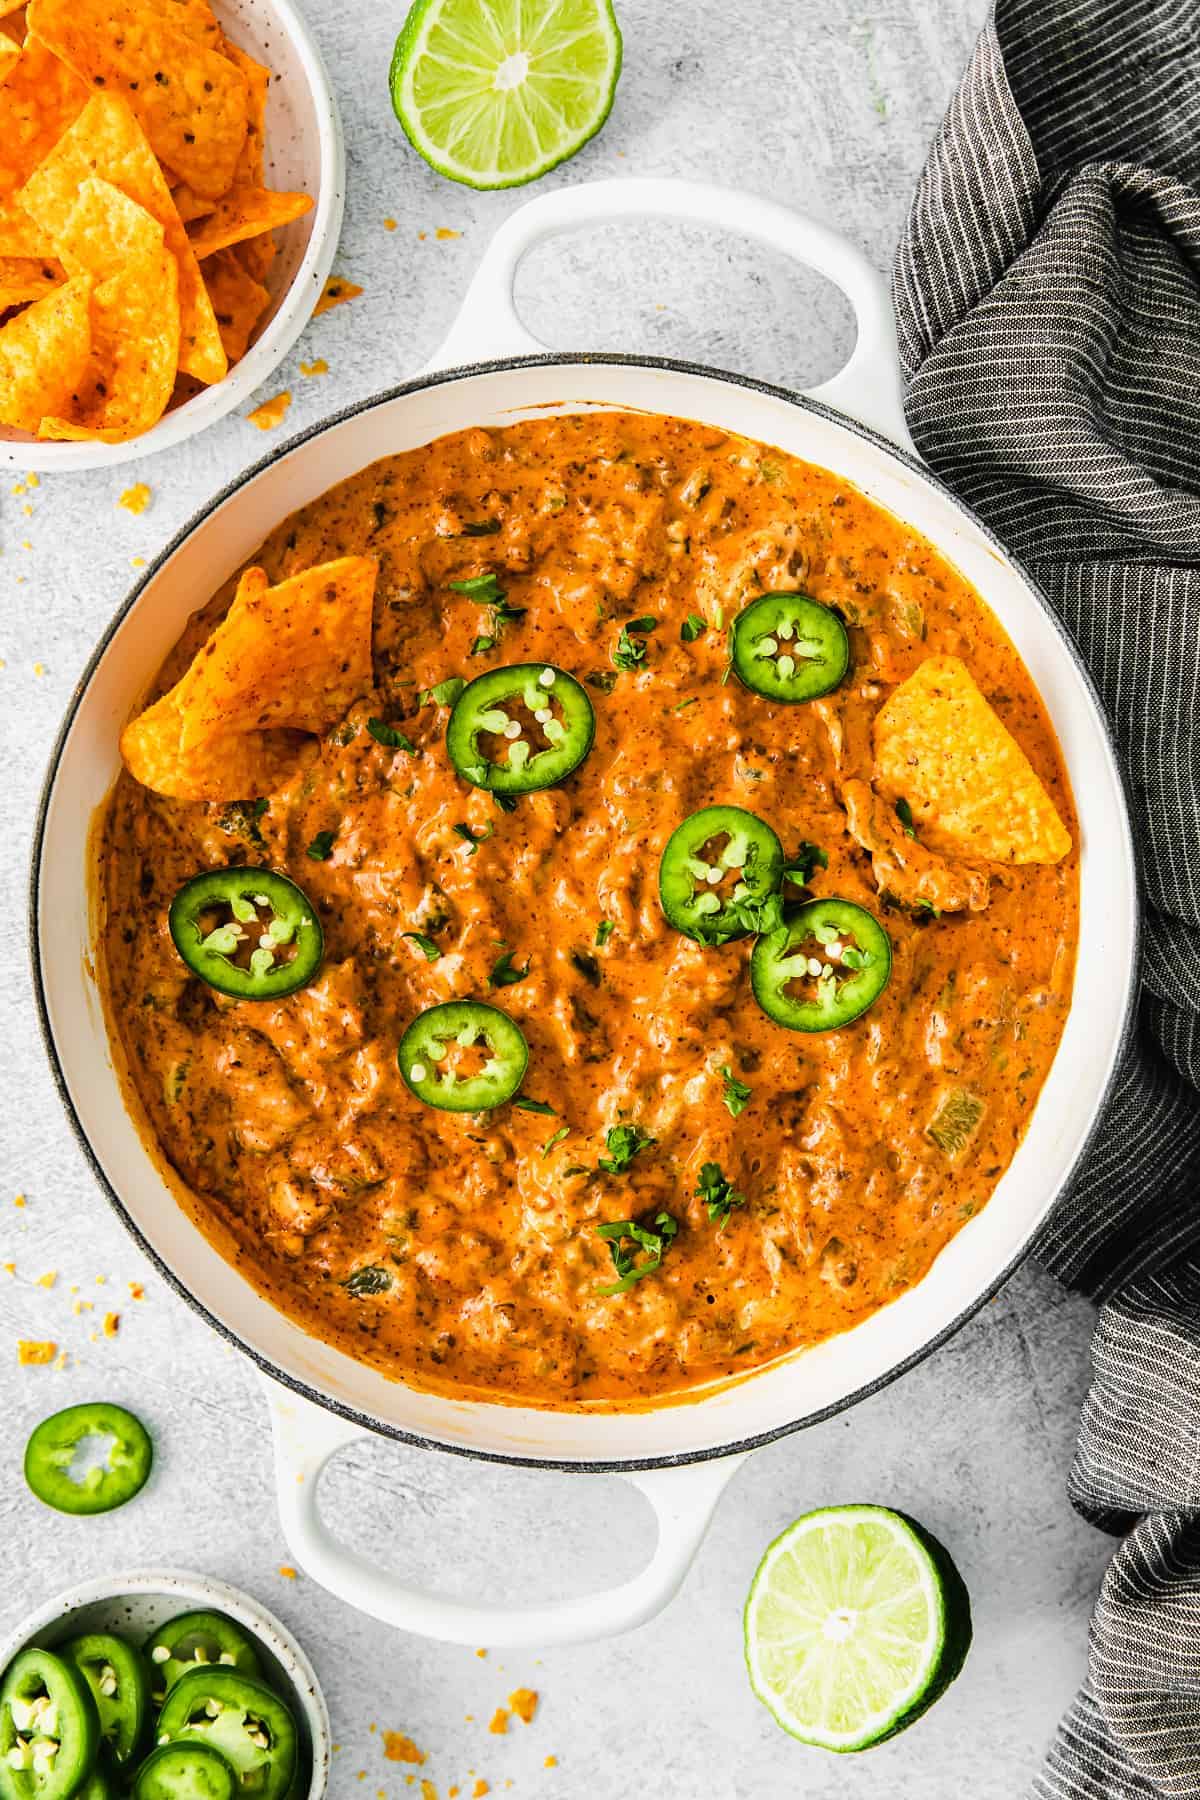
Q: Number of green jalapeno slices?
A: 13